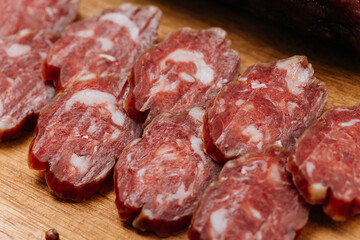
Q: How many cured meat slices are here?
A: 9